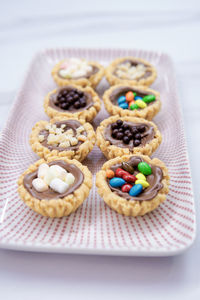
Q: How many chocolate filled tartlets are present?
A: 8